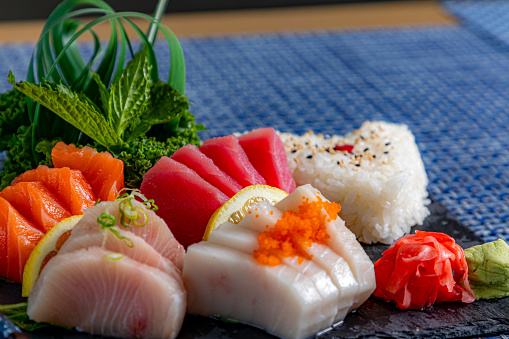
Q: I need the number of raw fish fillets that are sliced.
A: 4